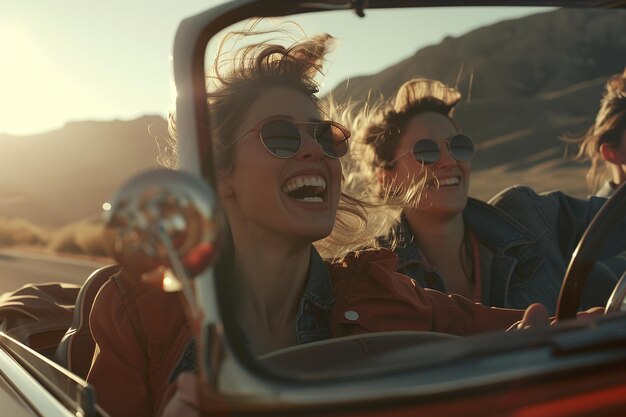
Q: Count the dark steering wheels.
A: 1